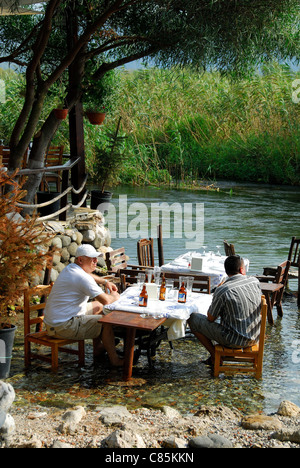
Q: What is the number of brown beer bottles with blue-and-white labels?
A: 2